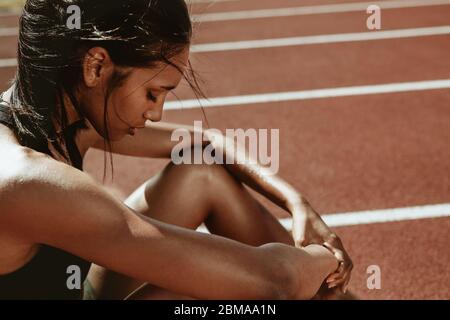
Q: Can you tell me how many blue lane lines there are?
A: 0